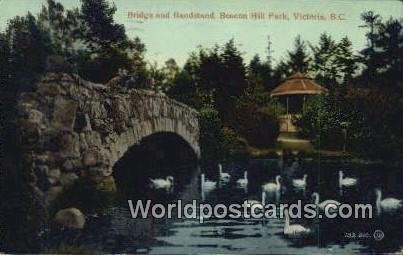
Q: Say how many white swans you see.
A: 11